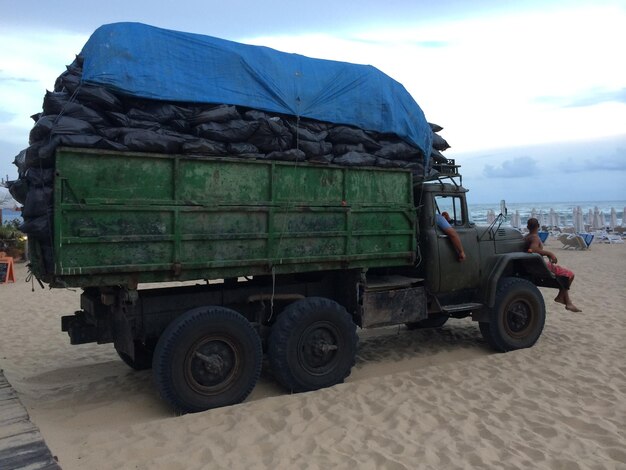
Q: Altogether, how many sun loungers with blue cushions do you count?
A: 2